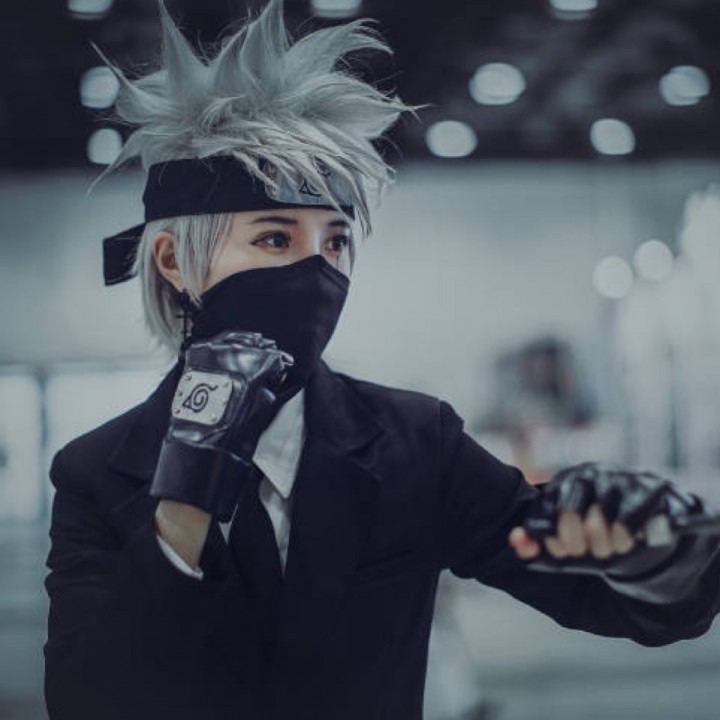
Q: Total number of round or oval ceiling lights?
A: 9